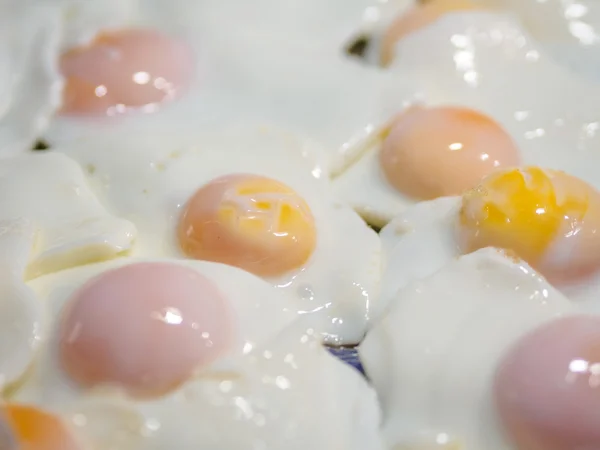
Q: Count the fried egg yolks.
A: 8